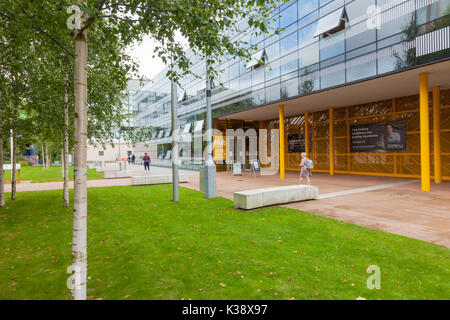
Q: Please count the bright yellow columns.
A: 5